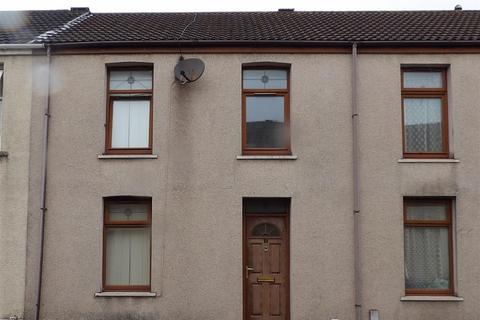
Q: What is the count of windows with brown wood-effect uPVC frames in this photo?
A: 5